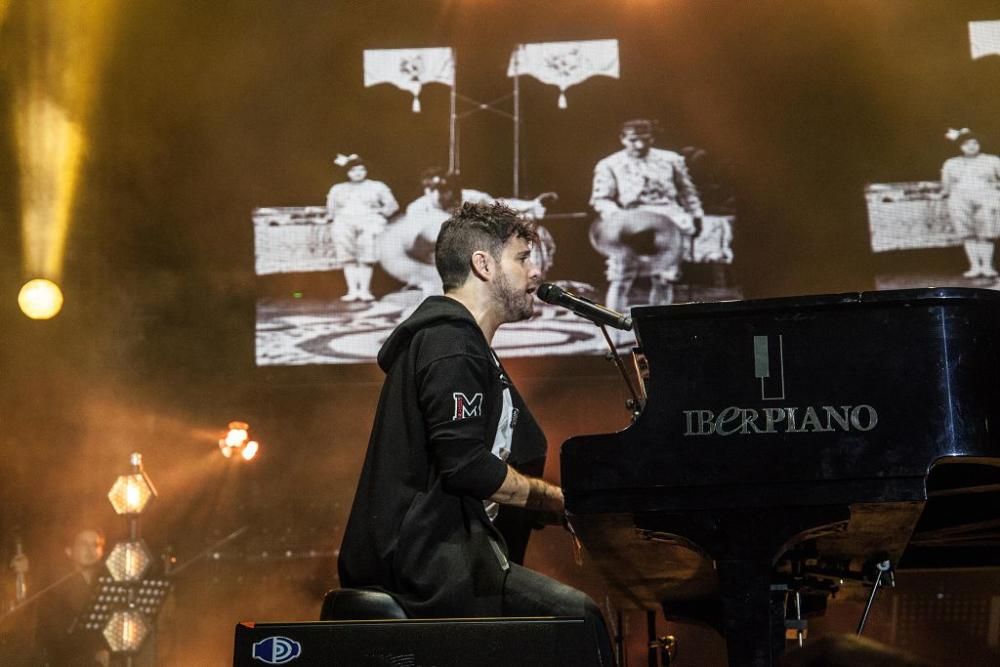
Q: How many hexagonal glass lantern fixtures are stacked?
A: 3